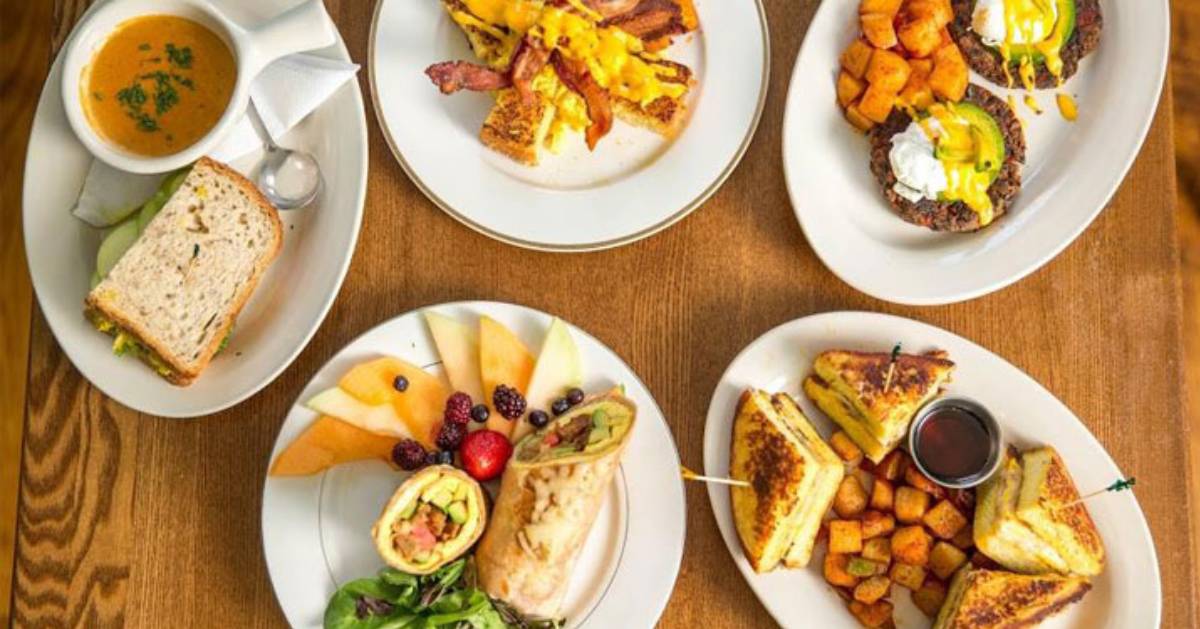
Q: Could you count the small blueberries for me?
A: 7